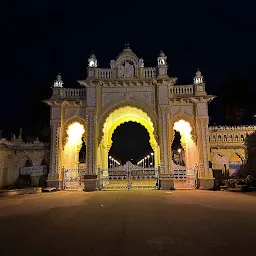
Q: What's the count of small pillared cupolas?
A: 4